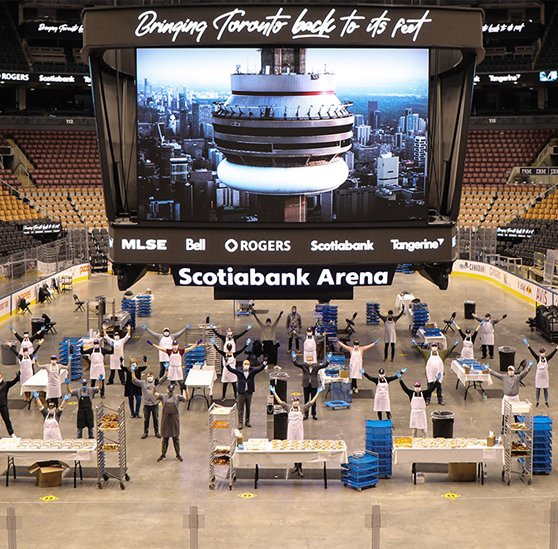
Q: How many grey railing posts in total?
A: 4